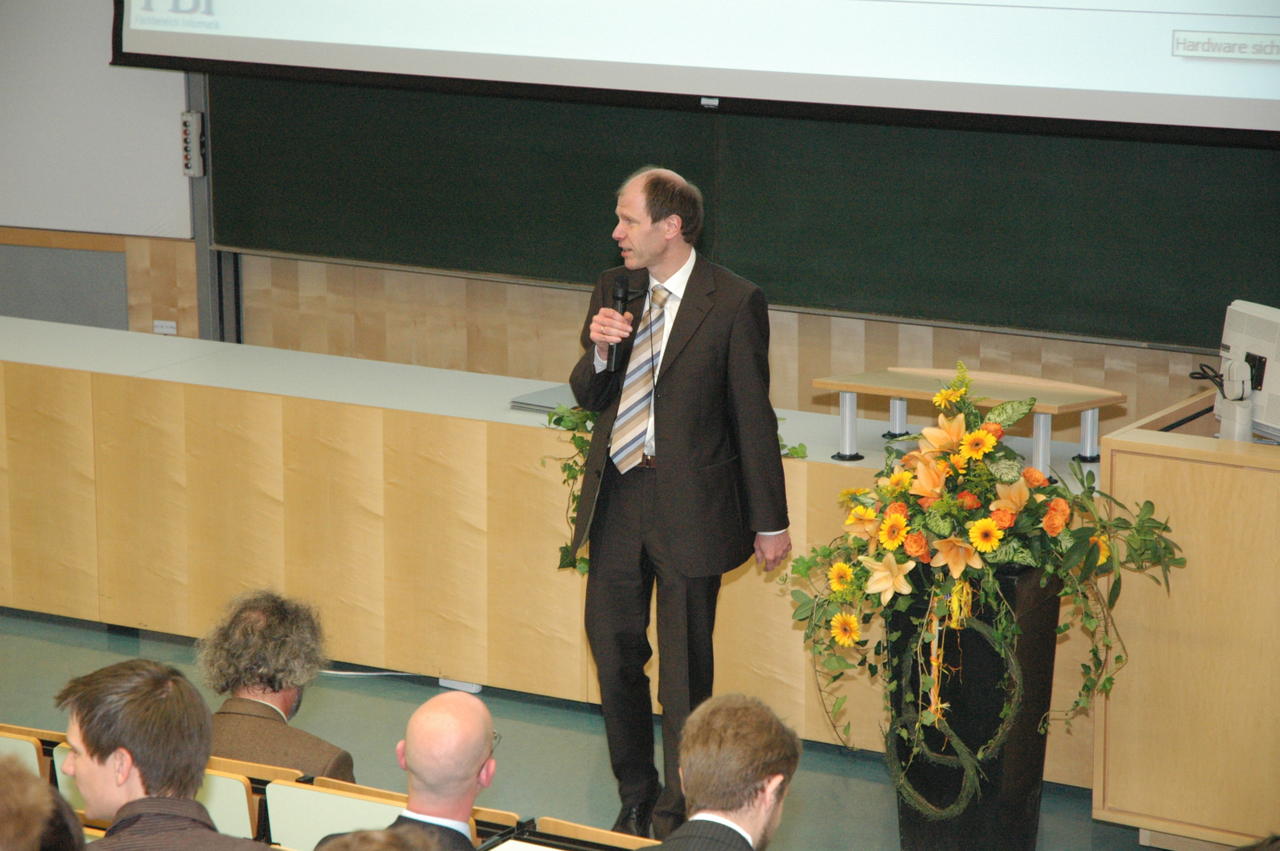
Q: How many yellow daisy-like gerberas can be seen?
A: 11